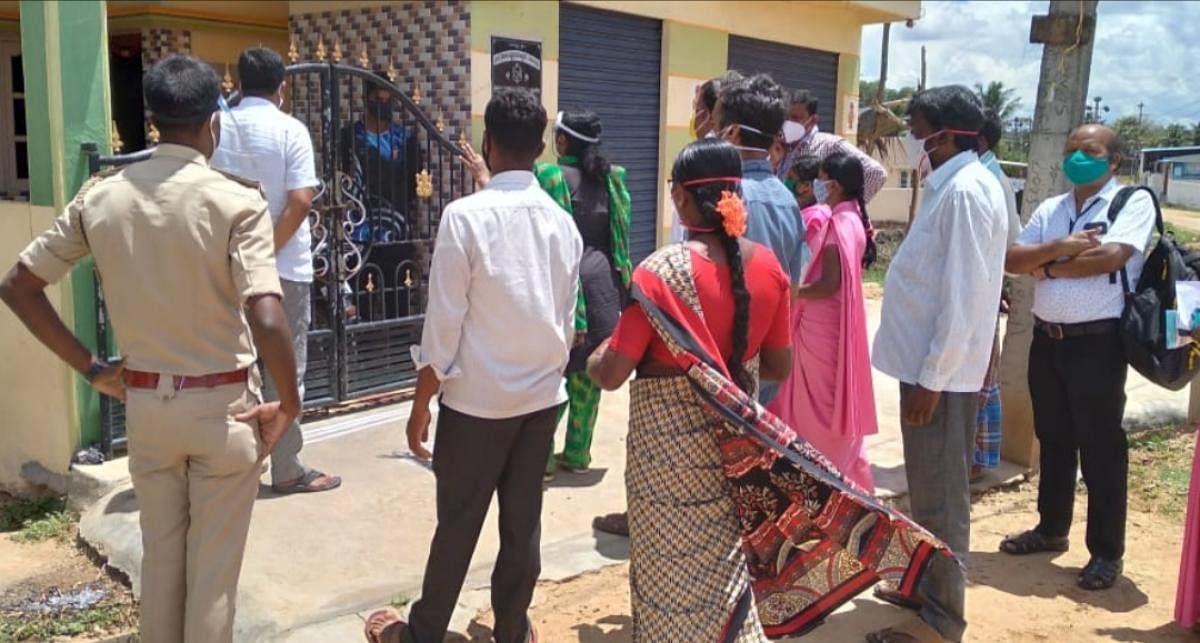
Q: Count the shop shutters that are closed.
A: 2